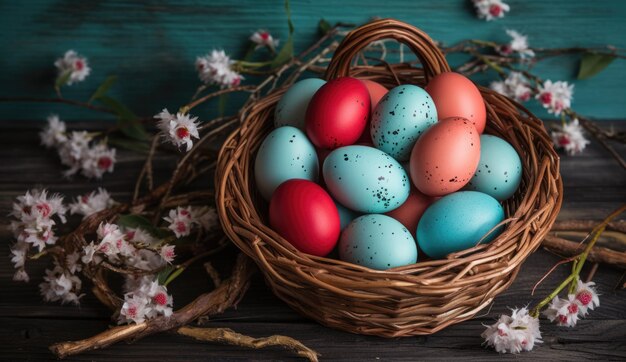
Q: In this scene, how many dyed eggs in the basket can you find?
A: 14